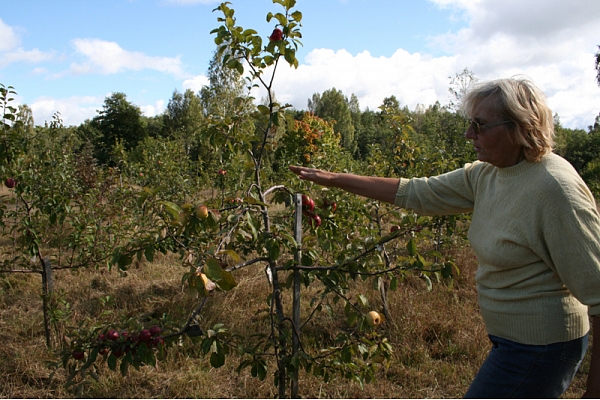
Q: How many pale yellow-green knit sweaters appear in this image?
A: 1